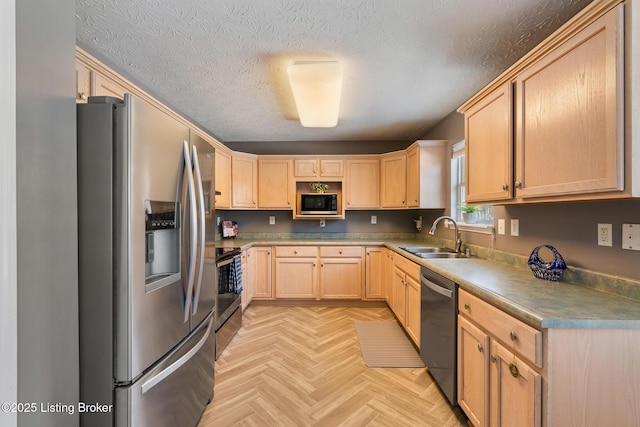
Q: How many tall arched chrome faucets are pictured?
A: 1